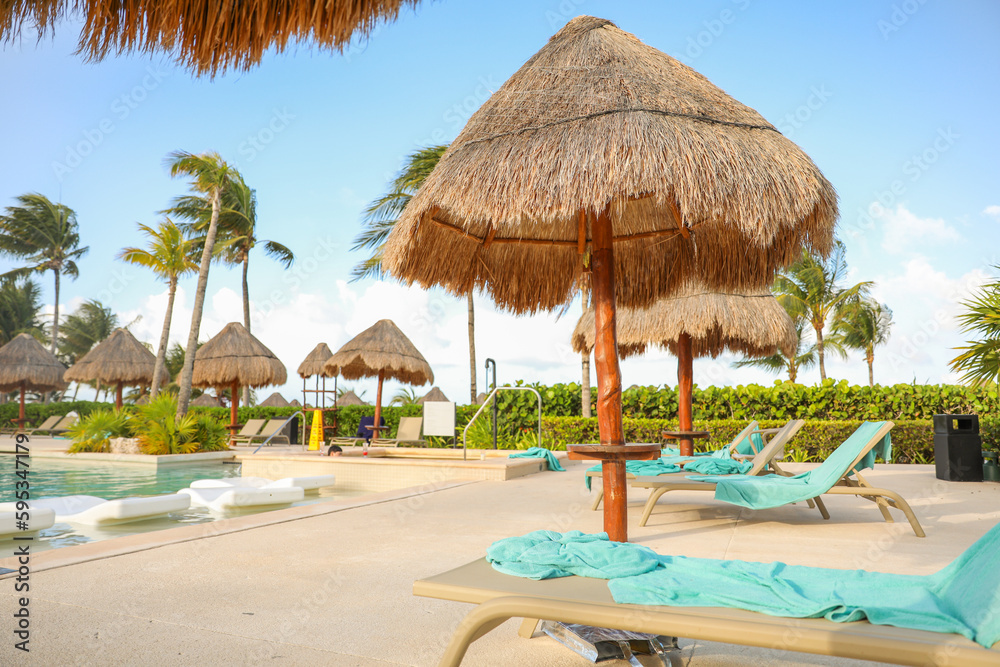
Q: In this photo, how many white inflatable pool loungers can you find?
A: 4